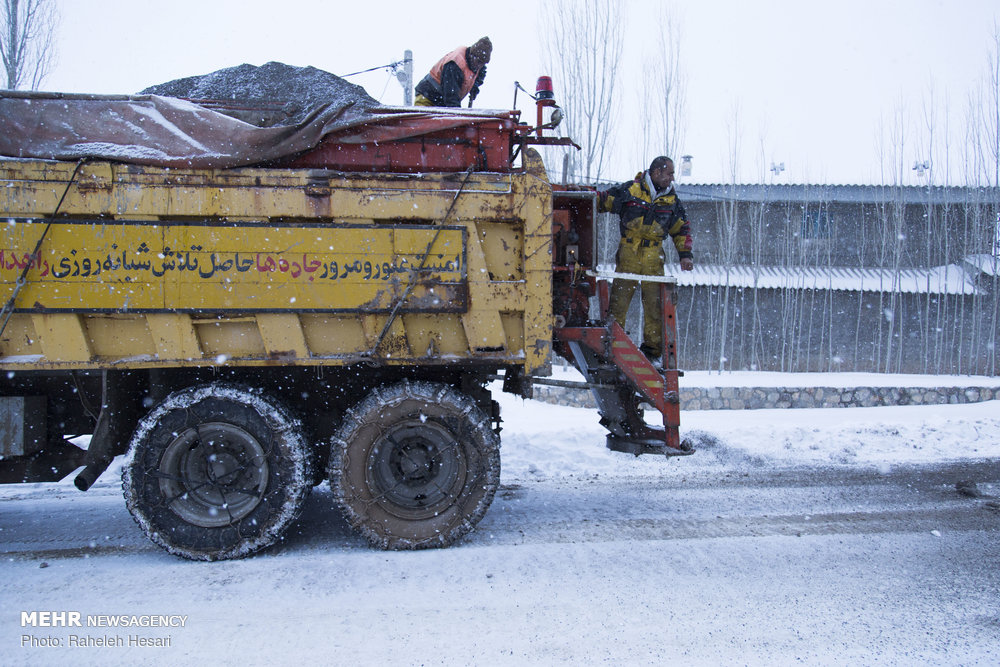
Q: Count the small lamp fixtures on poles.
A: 3